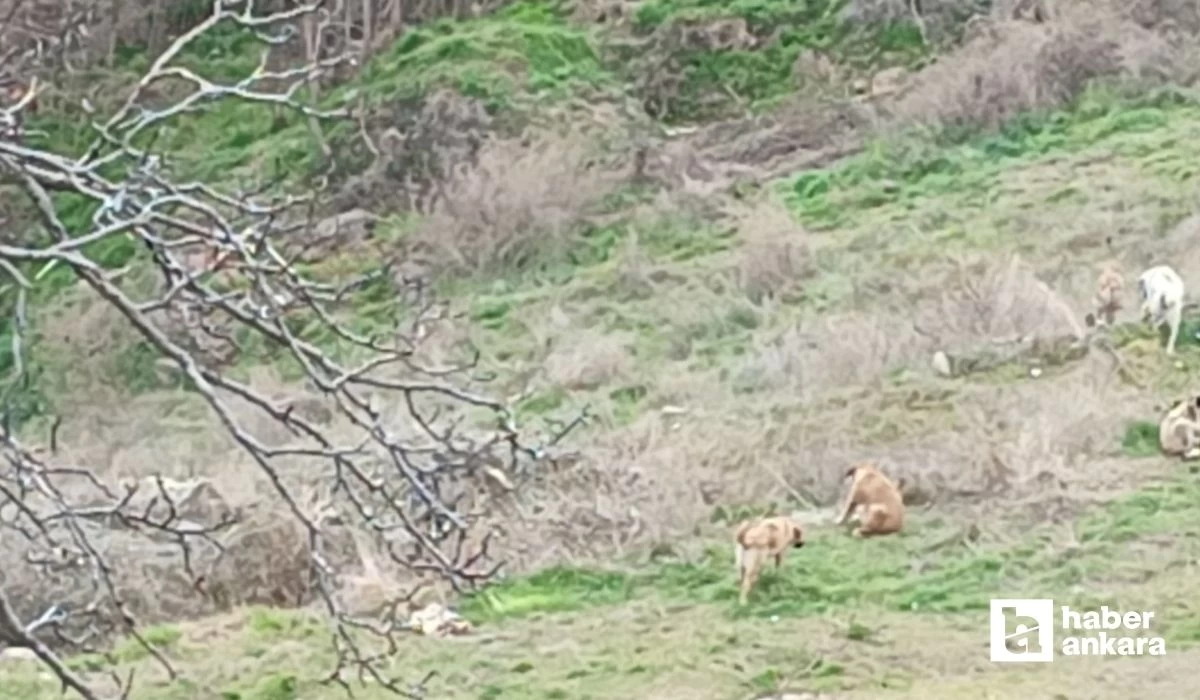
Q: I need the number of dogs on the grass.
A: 5